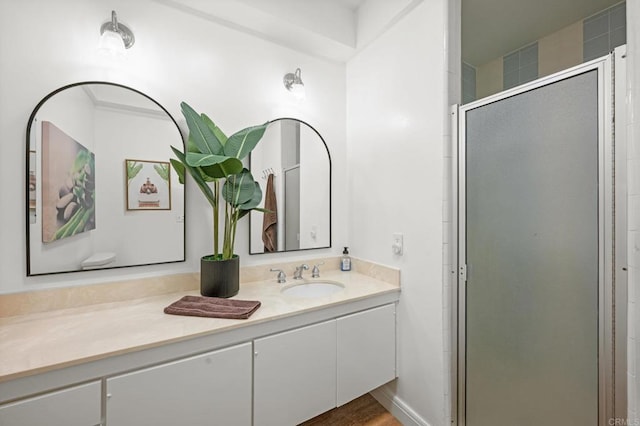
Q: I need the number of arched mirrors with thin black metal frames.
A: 2